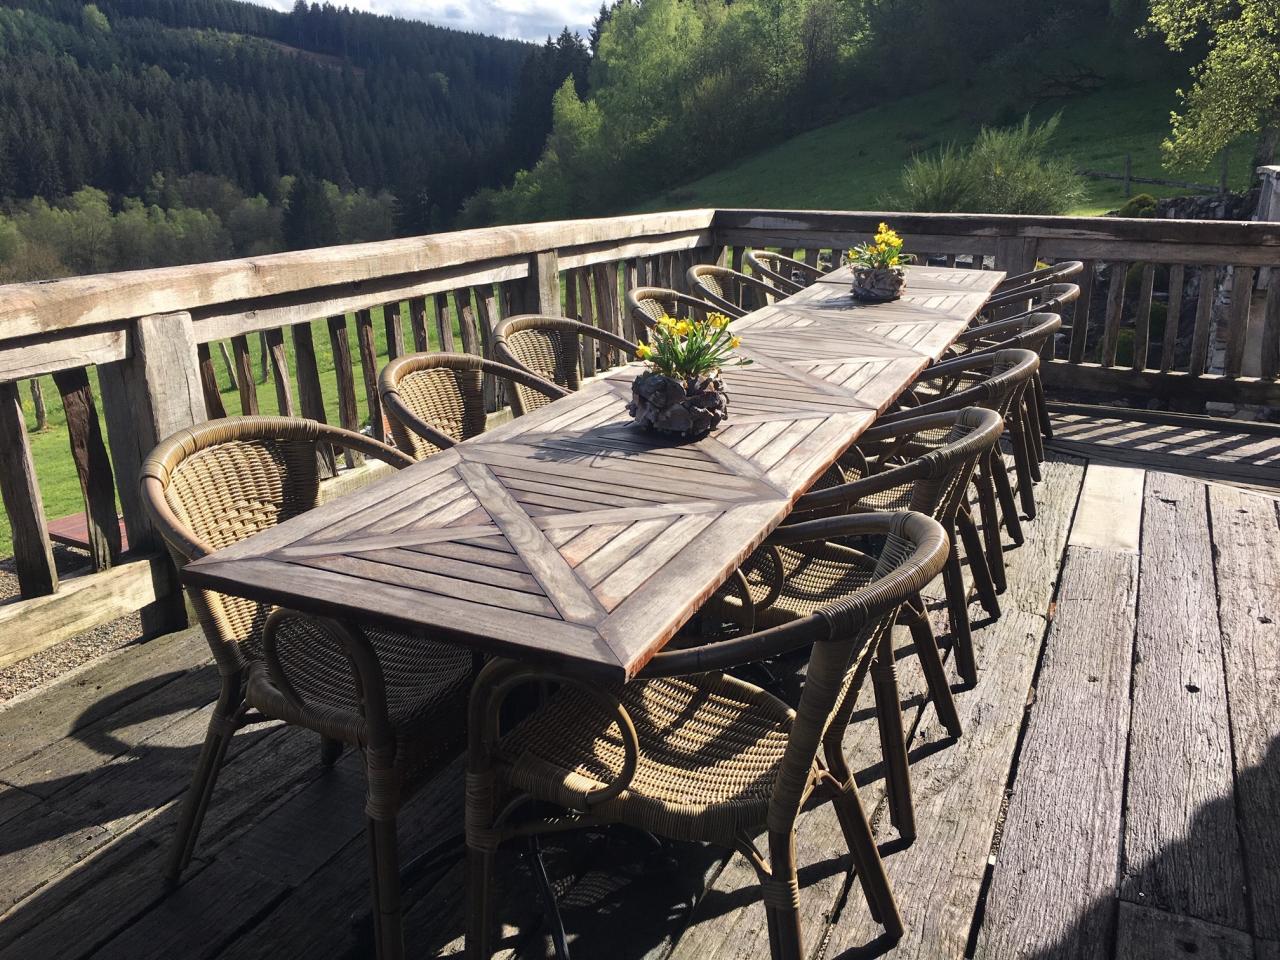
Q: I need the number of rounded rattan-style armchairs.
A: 12